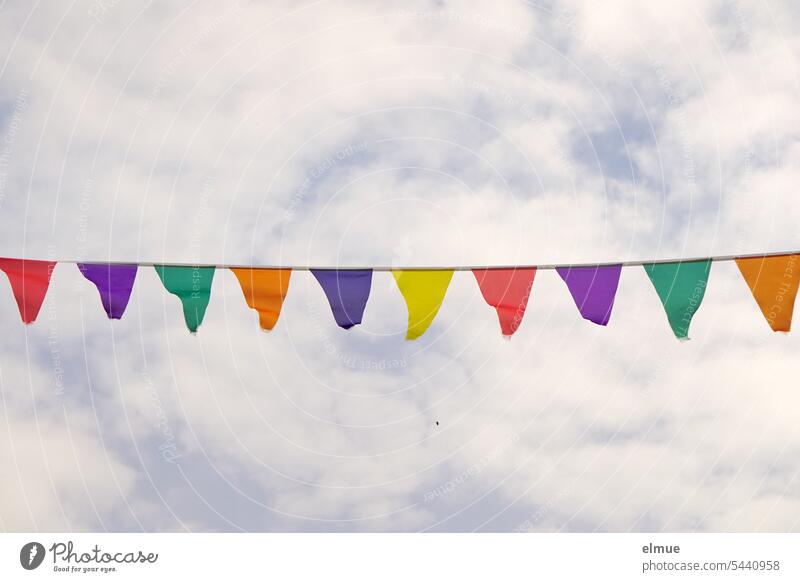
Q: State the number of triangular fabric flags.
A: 10